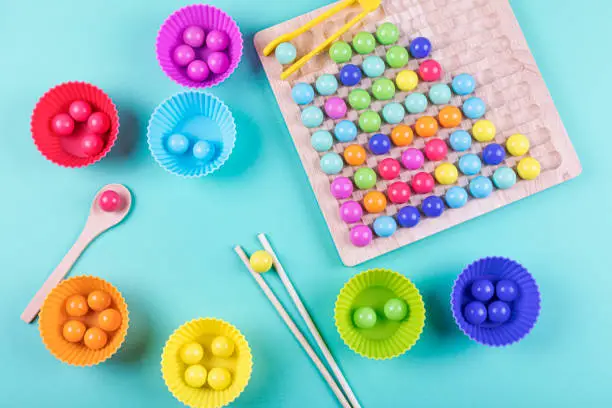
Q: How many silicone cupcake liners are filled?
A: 7